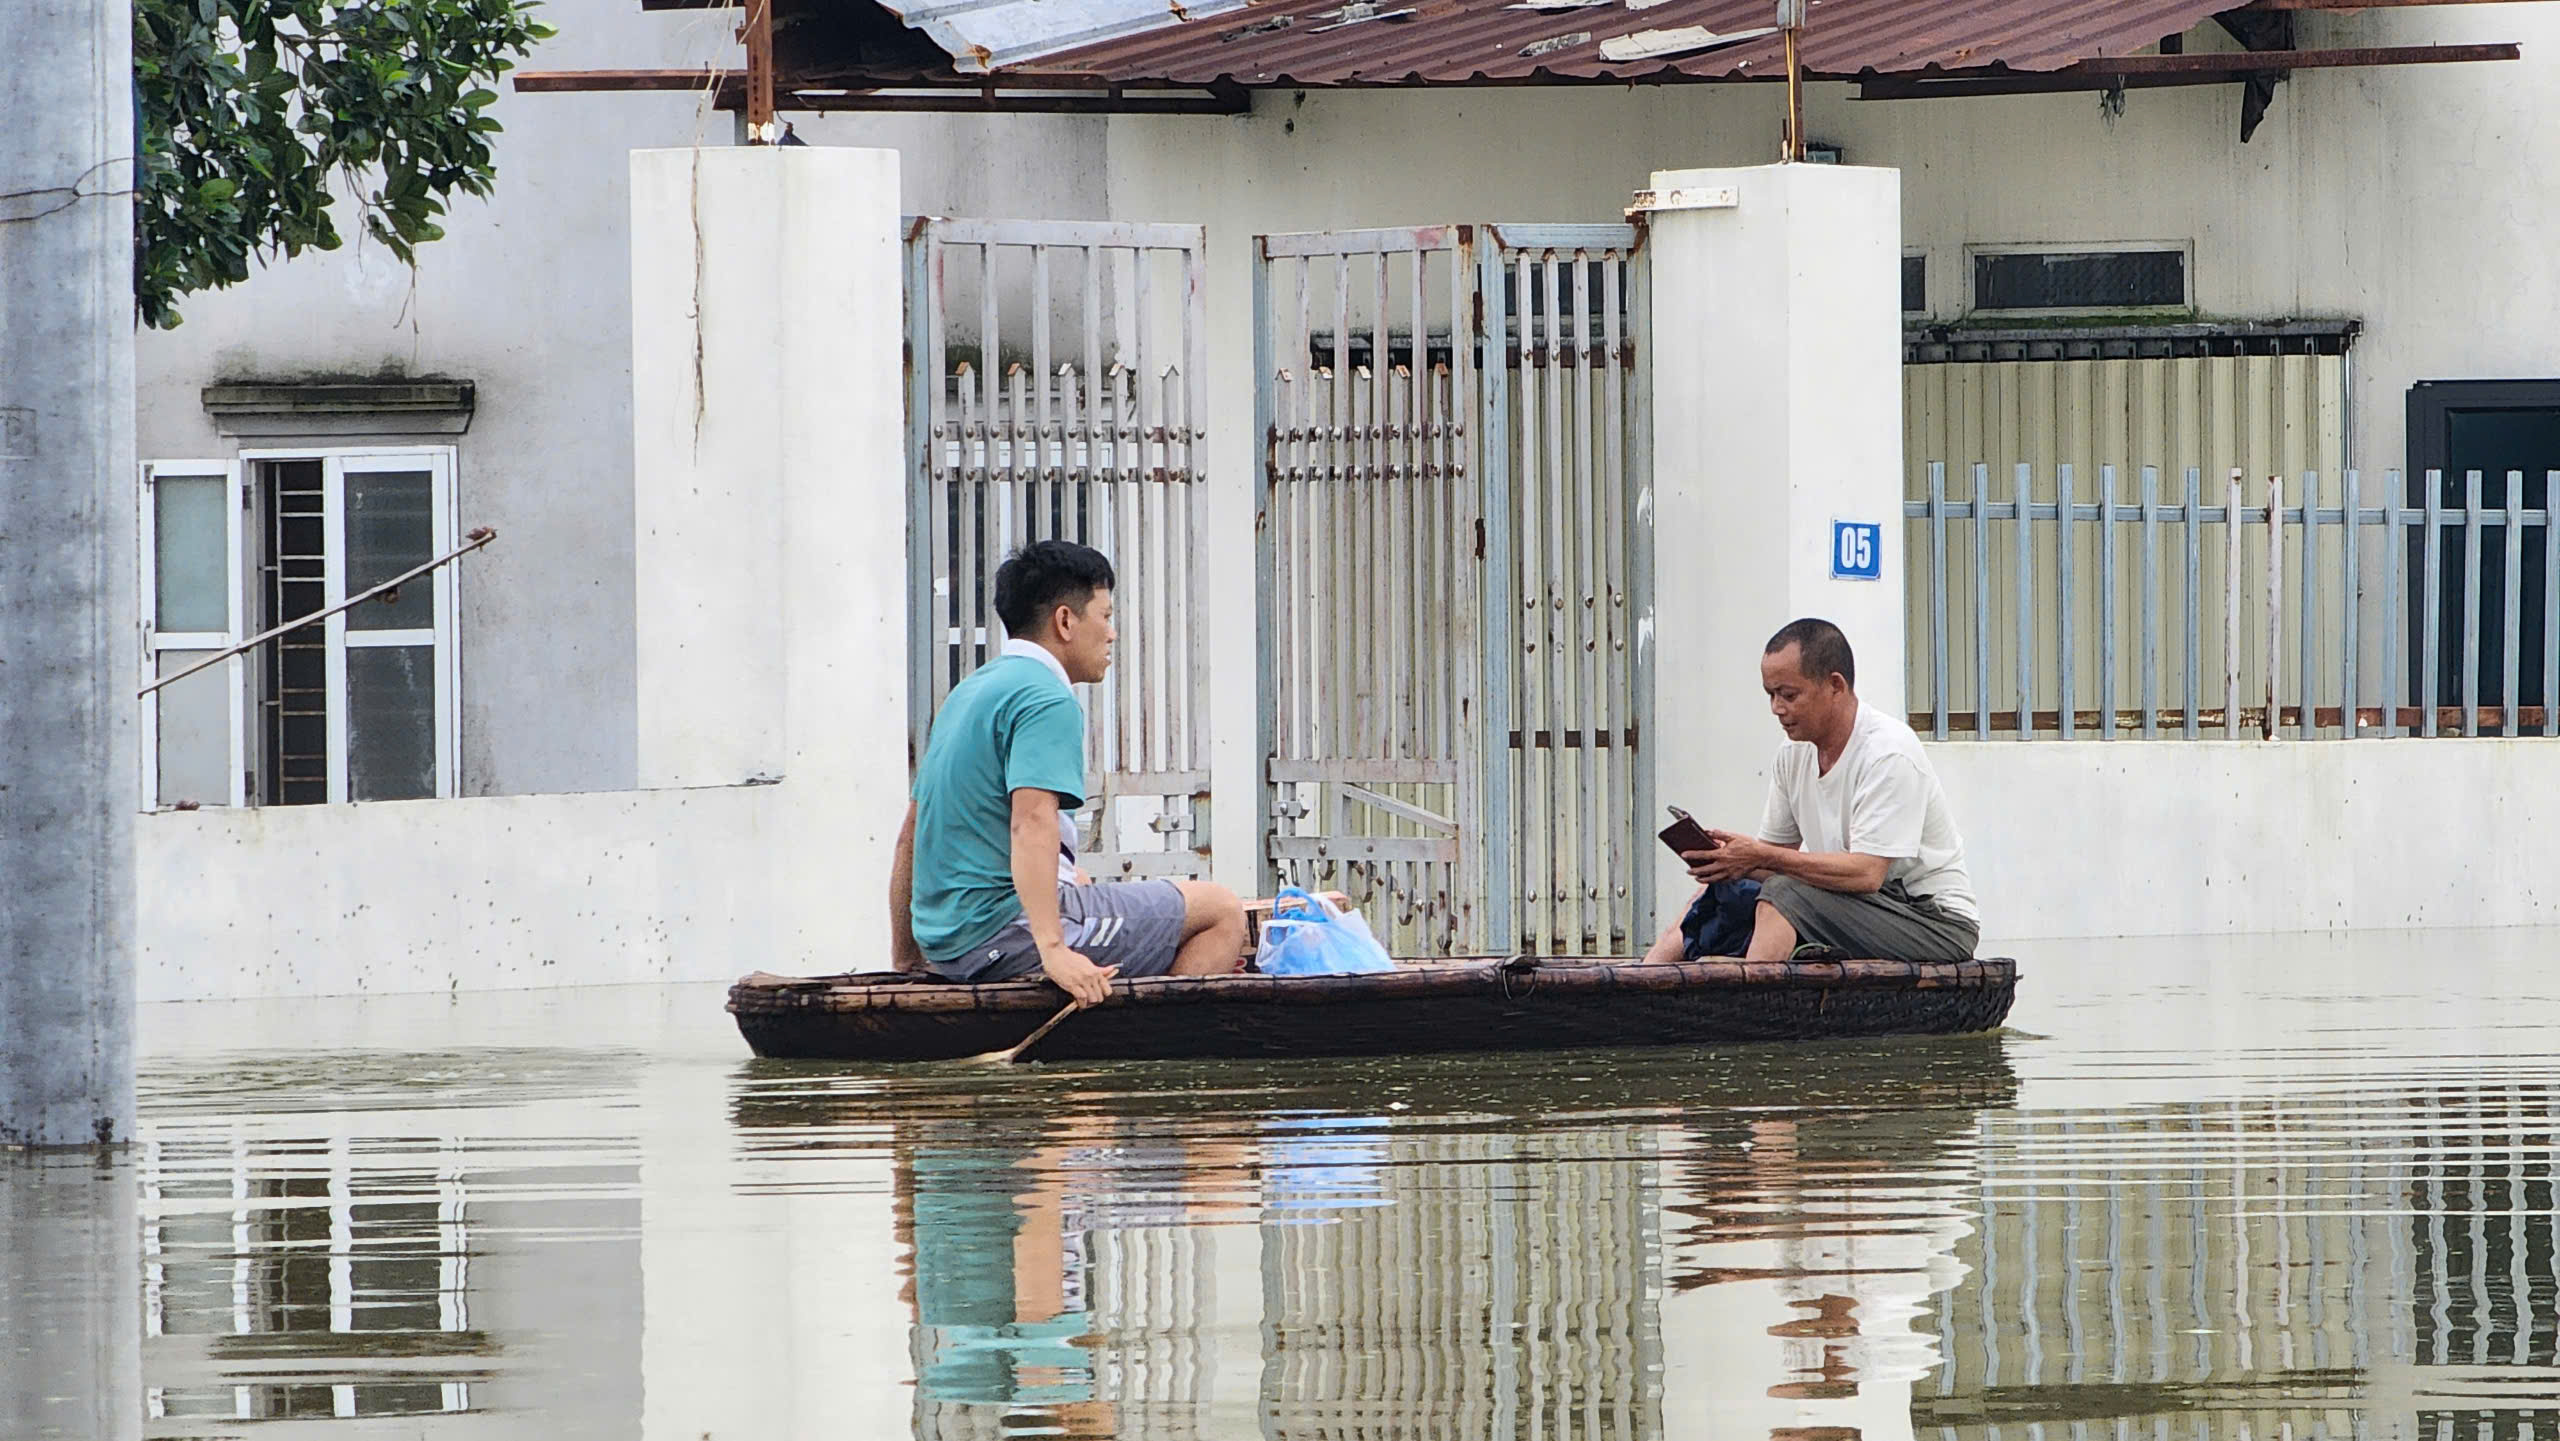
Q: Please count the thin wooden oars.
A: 1